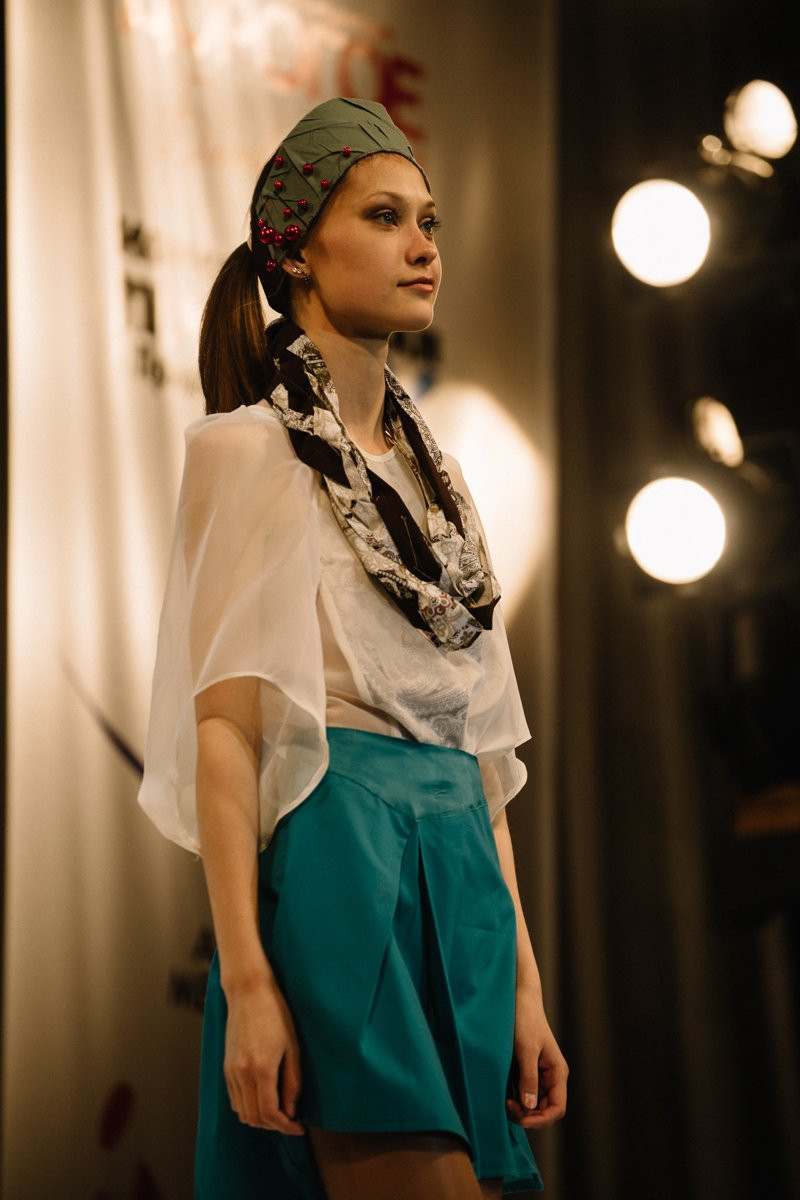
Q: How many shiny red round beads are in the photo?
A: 12